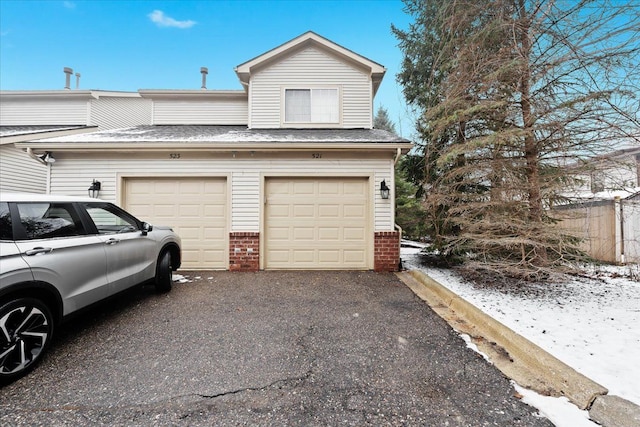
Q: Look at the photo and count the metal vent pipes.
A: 3